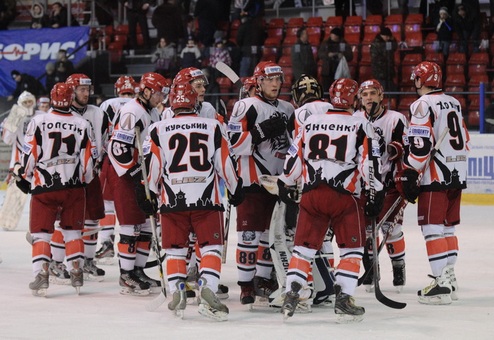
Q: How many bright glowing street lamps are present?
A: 0